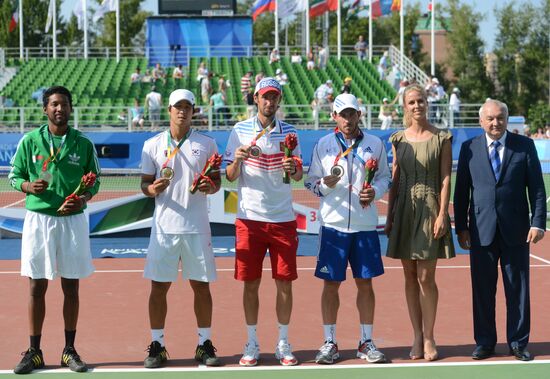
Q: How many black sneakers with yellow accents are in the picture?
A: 4